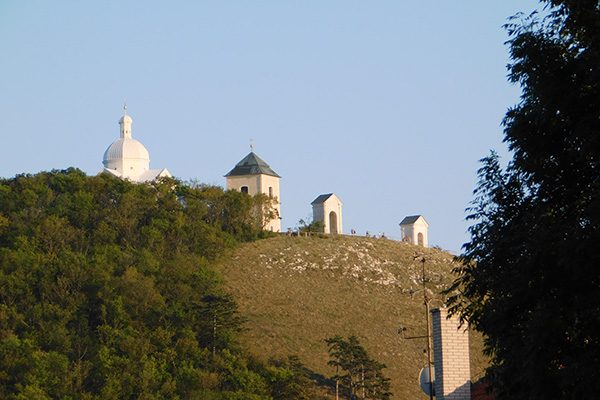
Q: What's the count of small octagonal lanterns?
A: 1